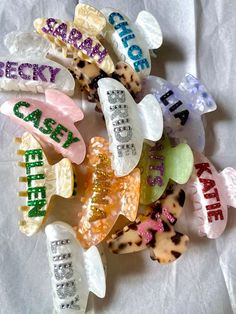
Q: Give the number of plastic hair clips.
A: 13